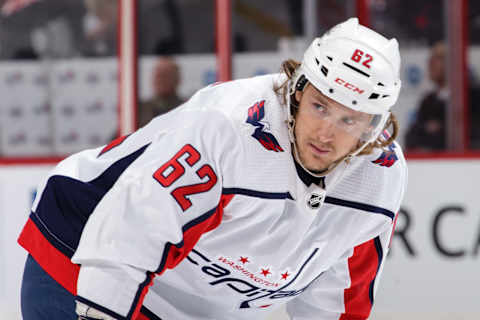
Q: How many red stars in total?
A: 3